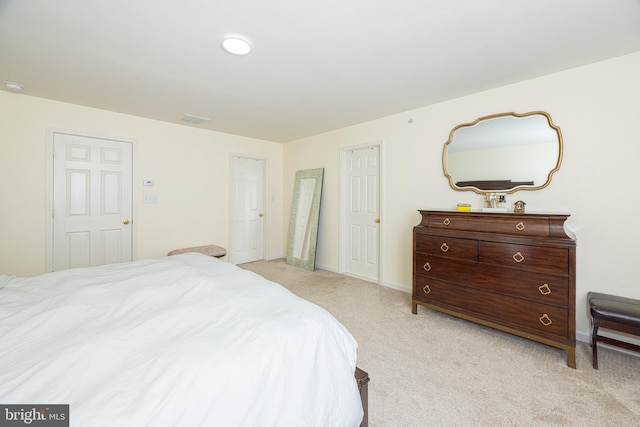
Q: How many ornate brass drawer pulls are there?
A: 8